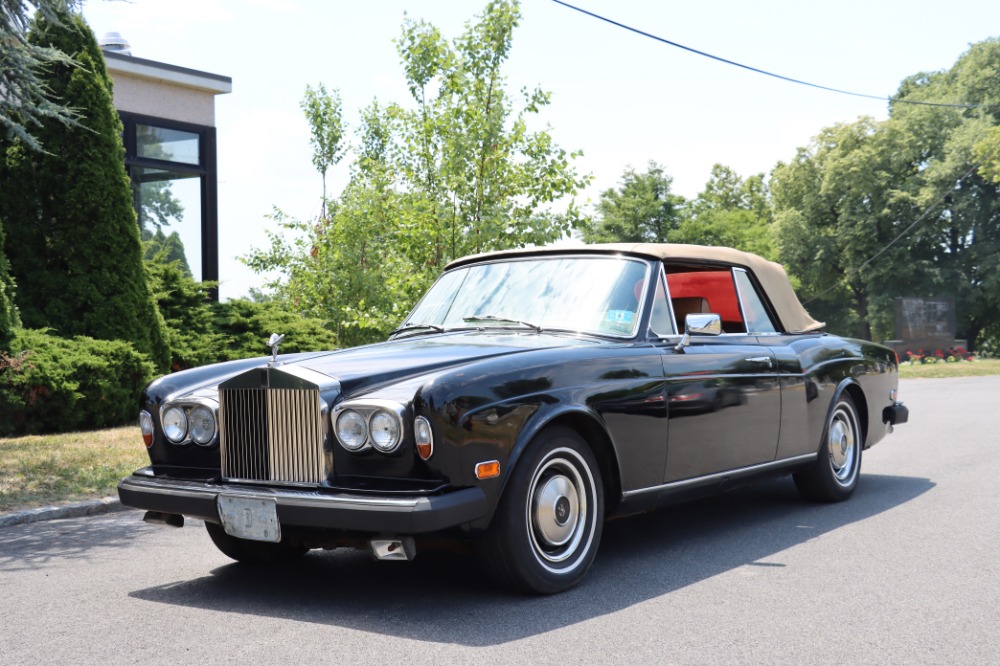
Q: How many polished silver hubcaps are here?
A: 2